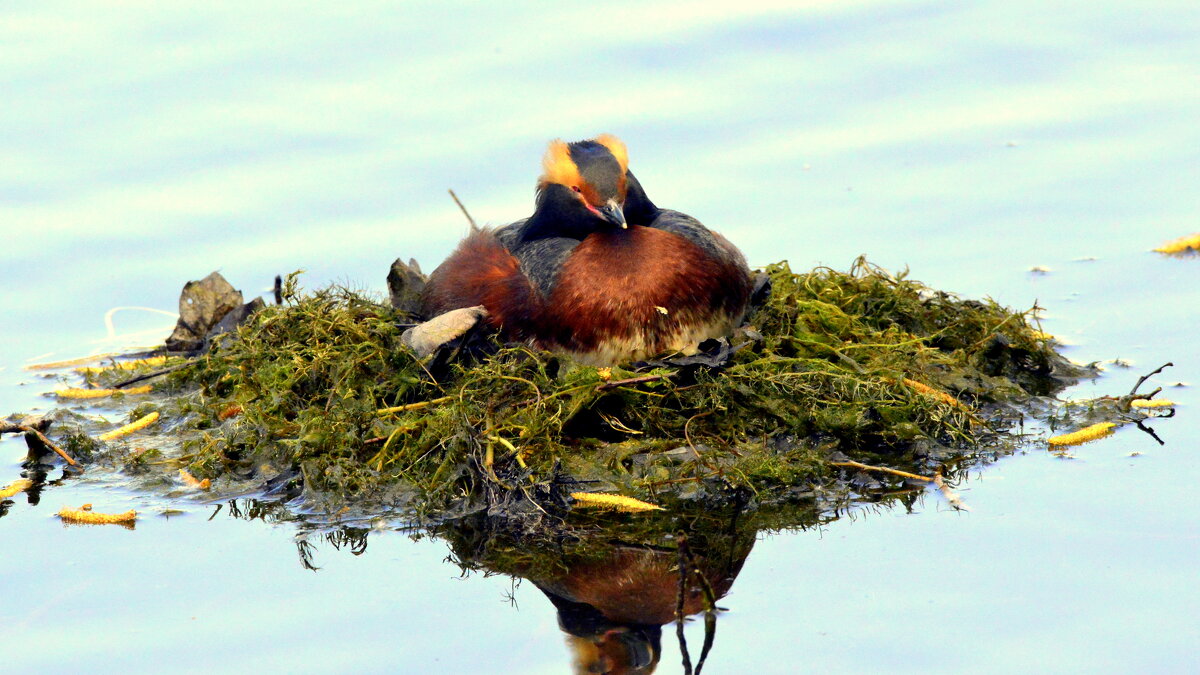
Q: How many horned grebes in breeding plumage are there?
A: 1